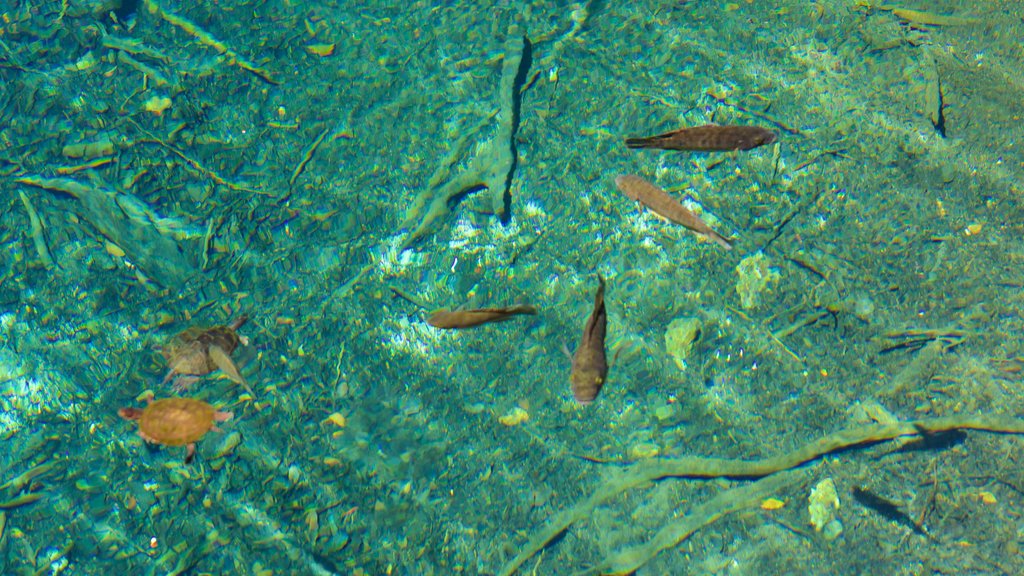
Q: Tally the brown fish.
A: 4